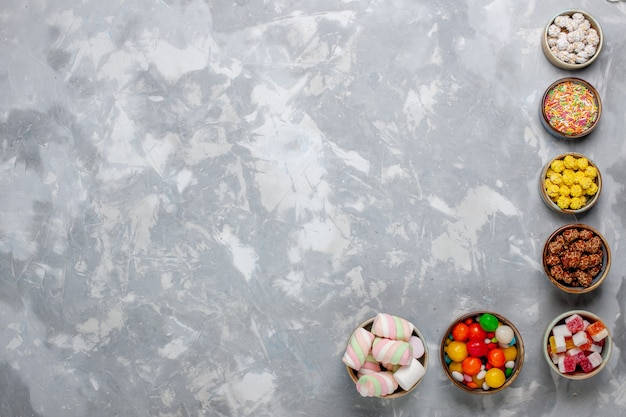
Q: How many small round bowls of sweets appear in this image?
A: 7